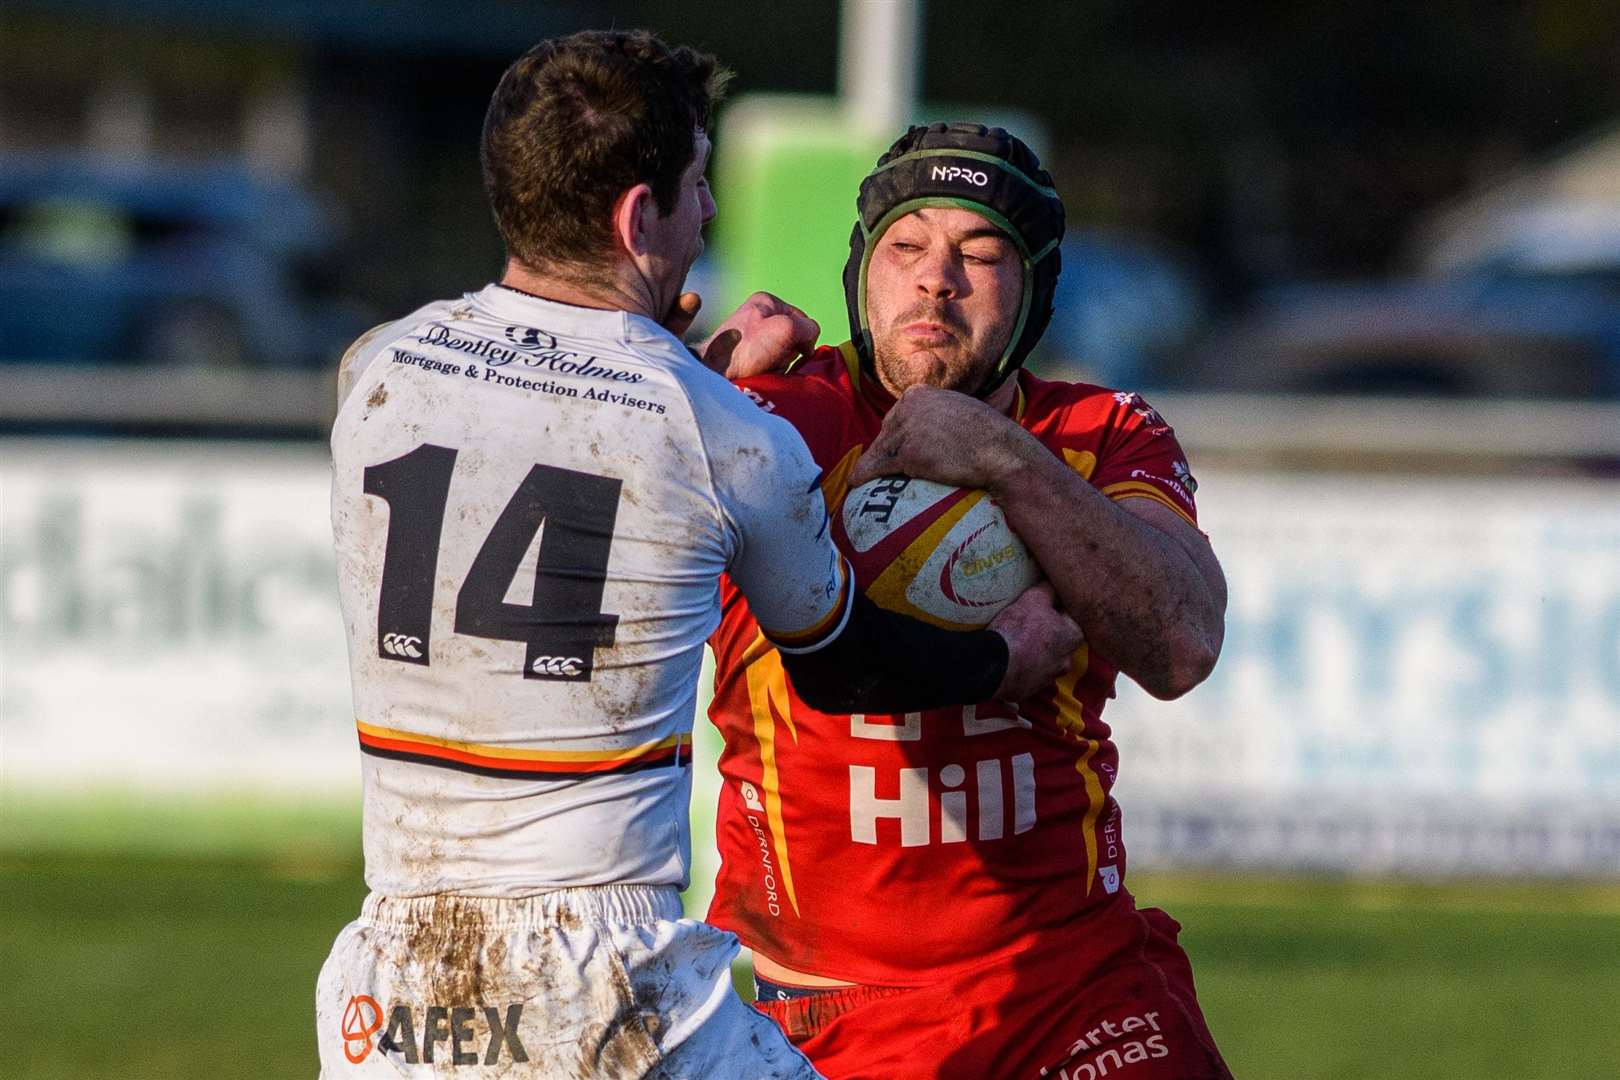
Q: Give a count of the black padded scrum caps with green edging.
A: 1